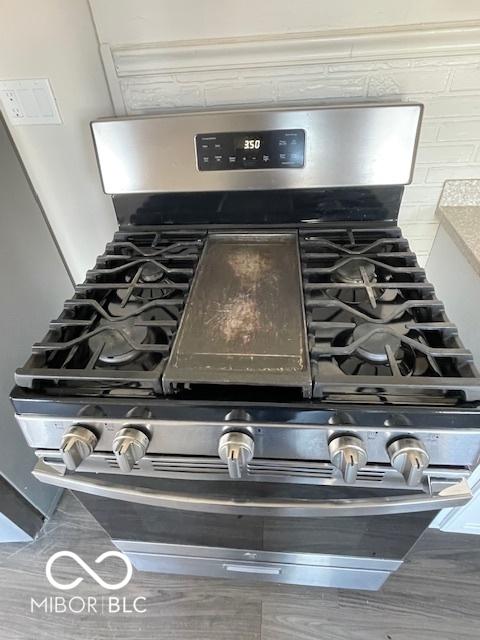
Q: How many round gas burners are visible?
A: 4